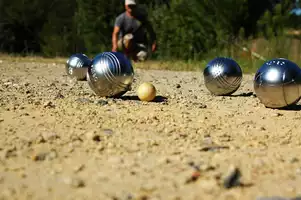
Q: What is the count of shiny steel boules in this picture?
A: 4